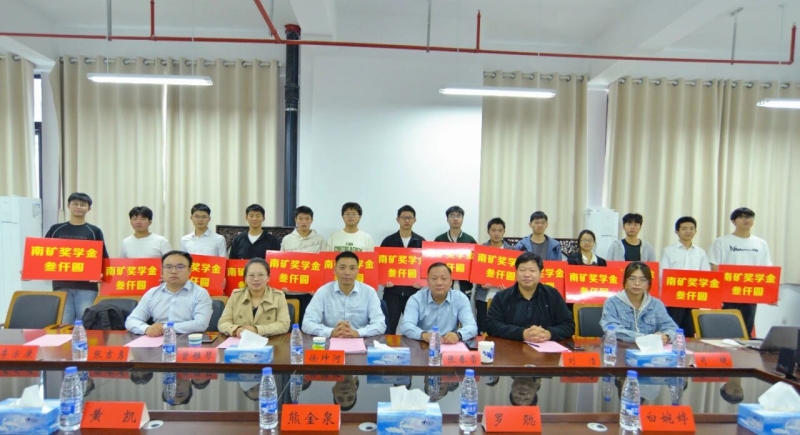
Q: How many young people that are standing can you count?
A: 14